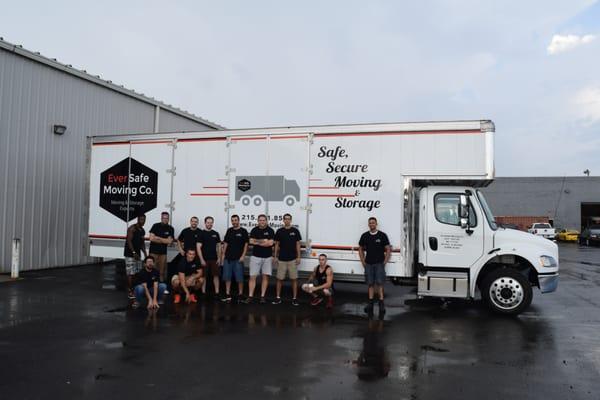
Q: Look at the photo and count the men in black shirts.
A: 11